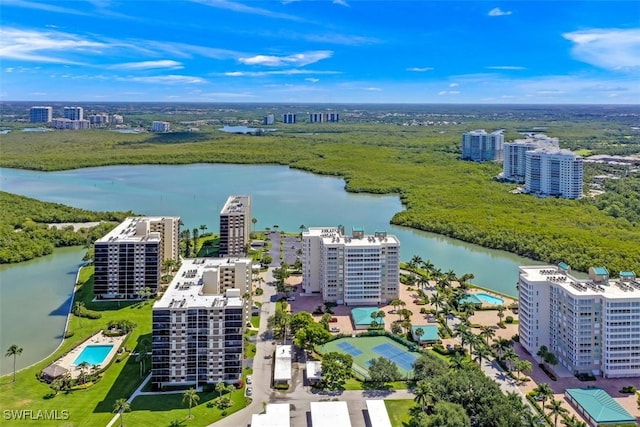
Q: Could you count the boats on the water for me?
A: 0